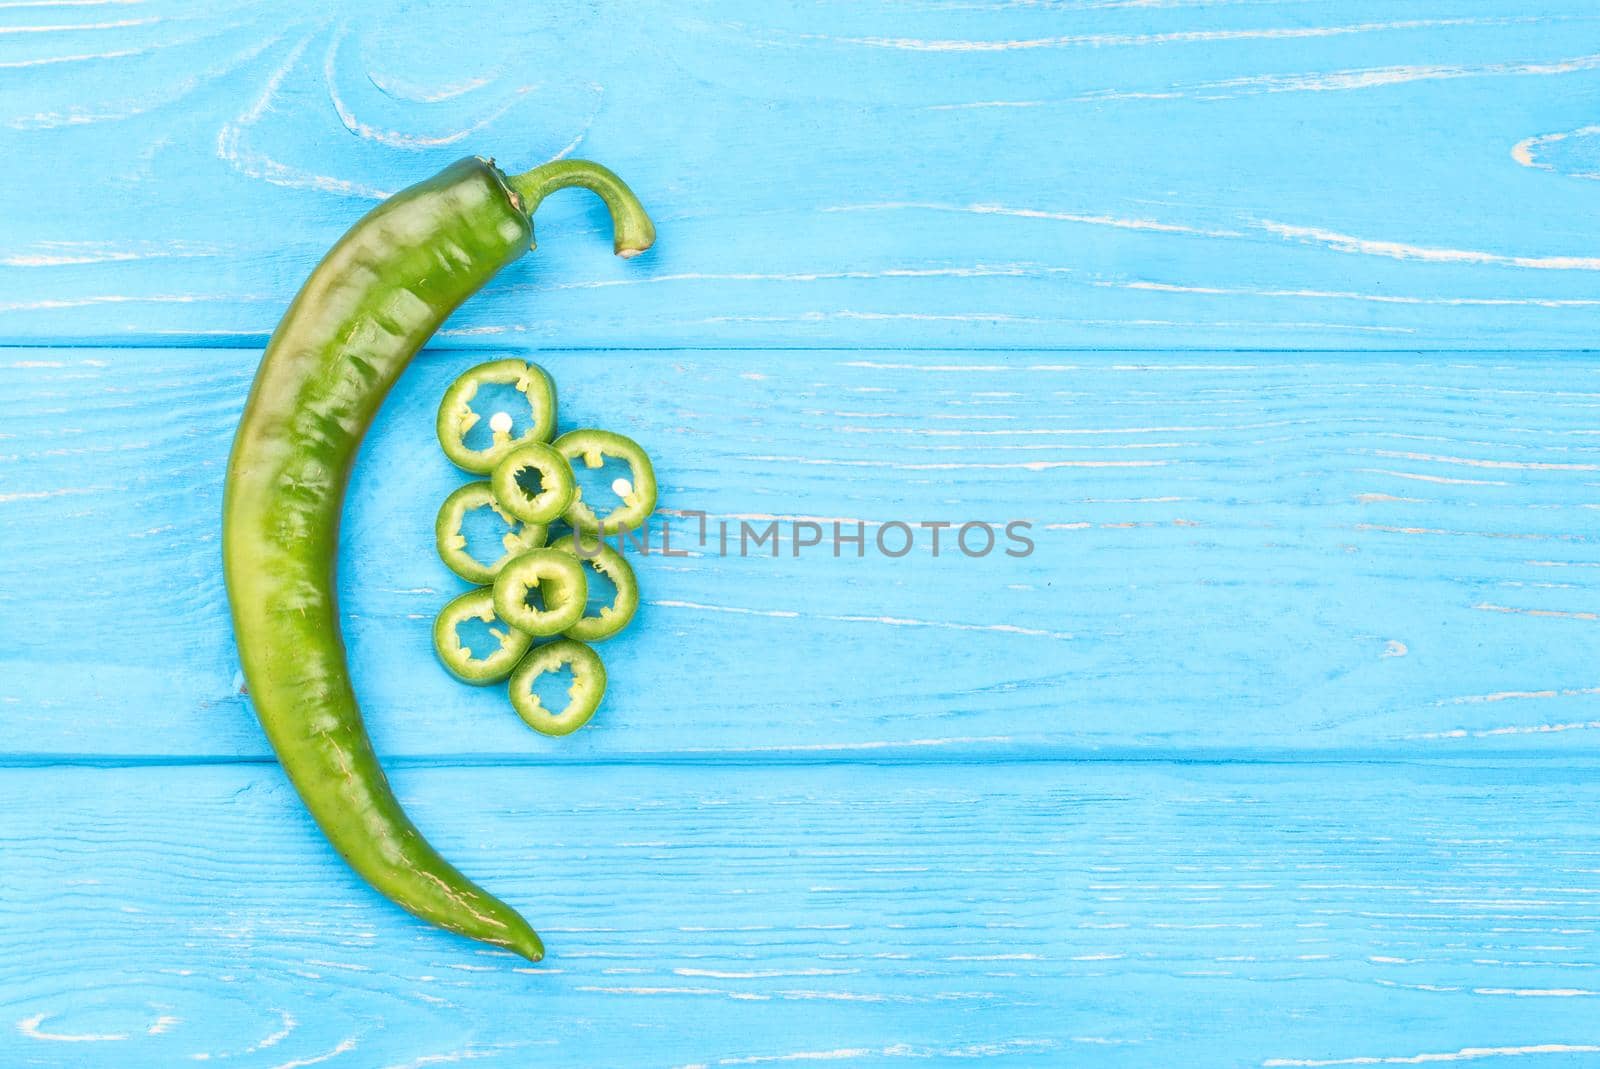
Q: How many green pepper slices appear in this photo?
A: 8